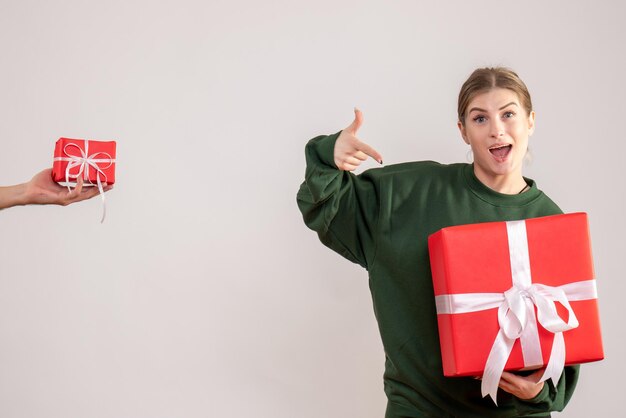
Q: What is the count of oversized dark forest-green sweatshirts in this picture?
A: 1